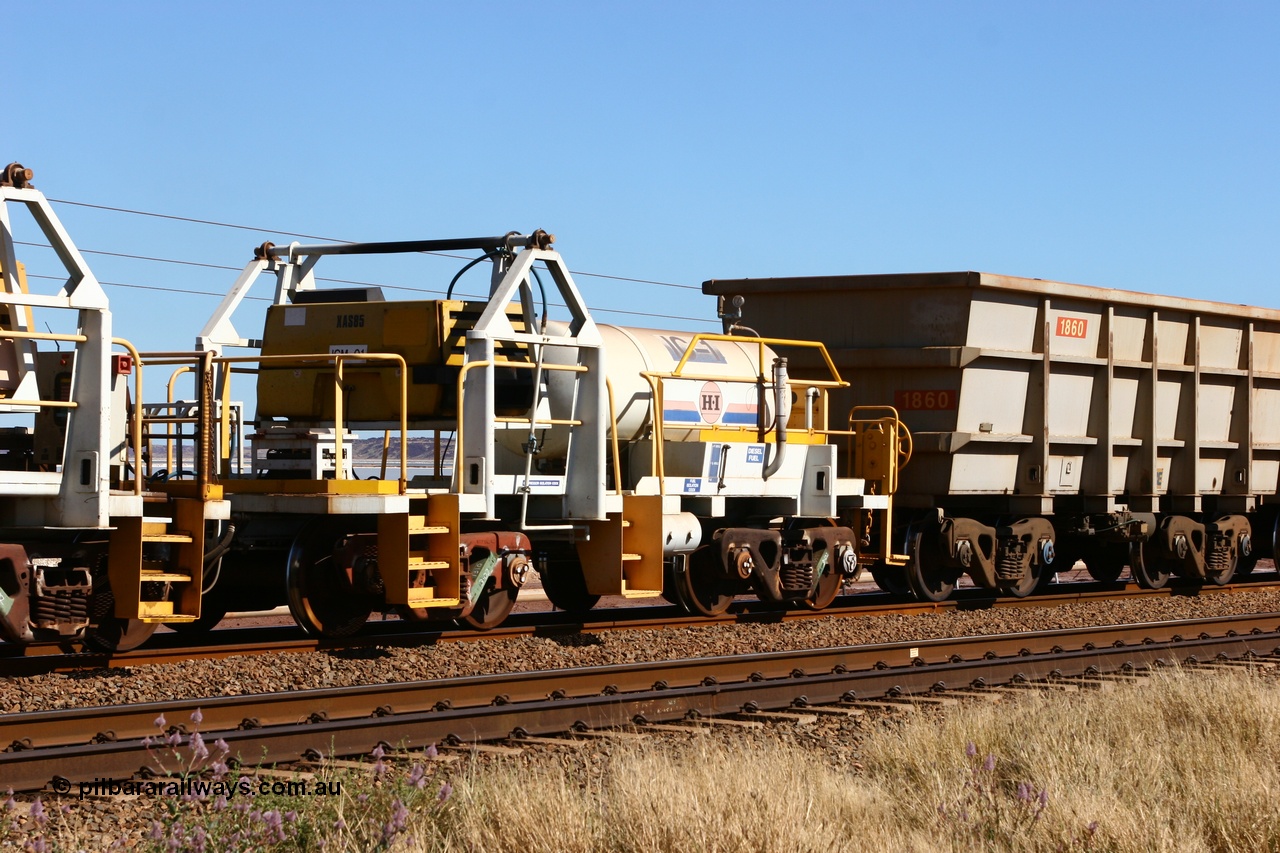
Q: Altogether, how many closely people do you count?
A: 0